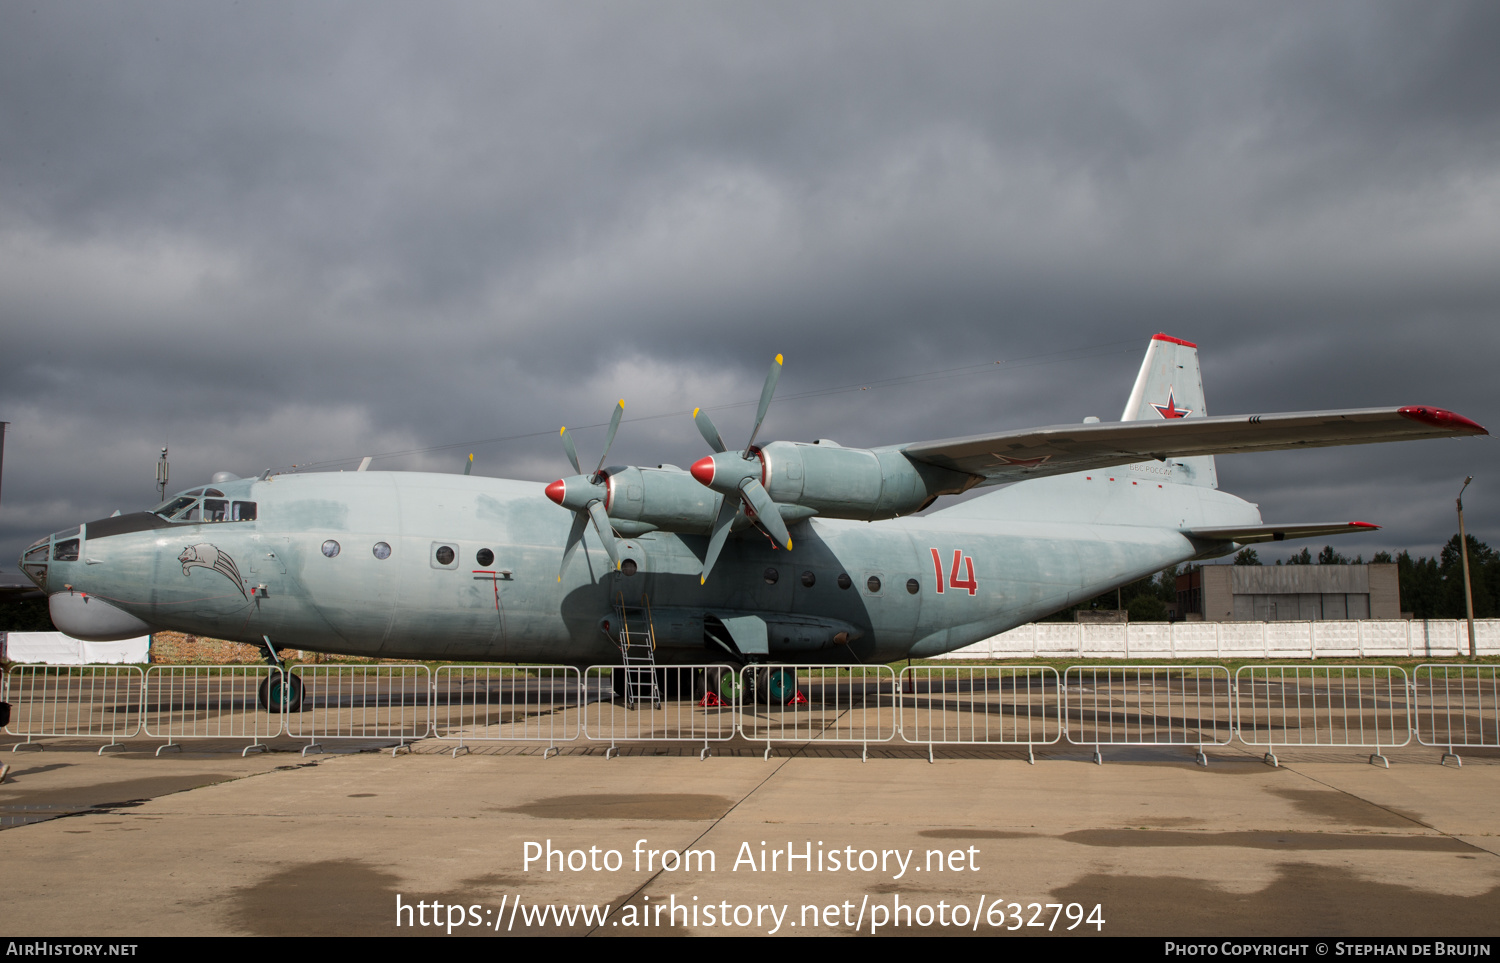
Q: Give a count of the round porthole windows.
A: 10